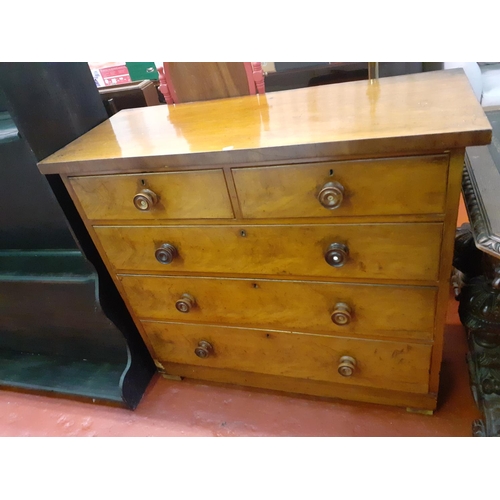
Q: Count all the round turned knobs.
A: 8